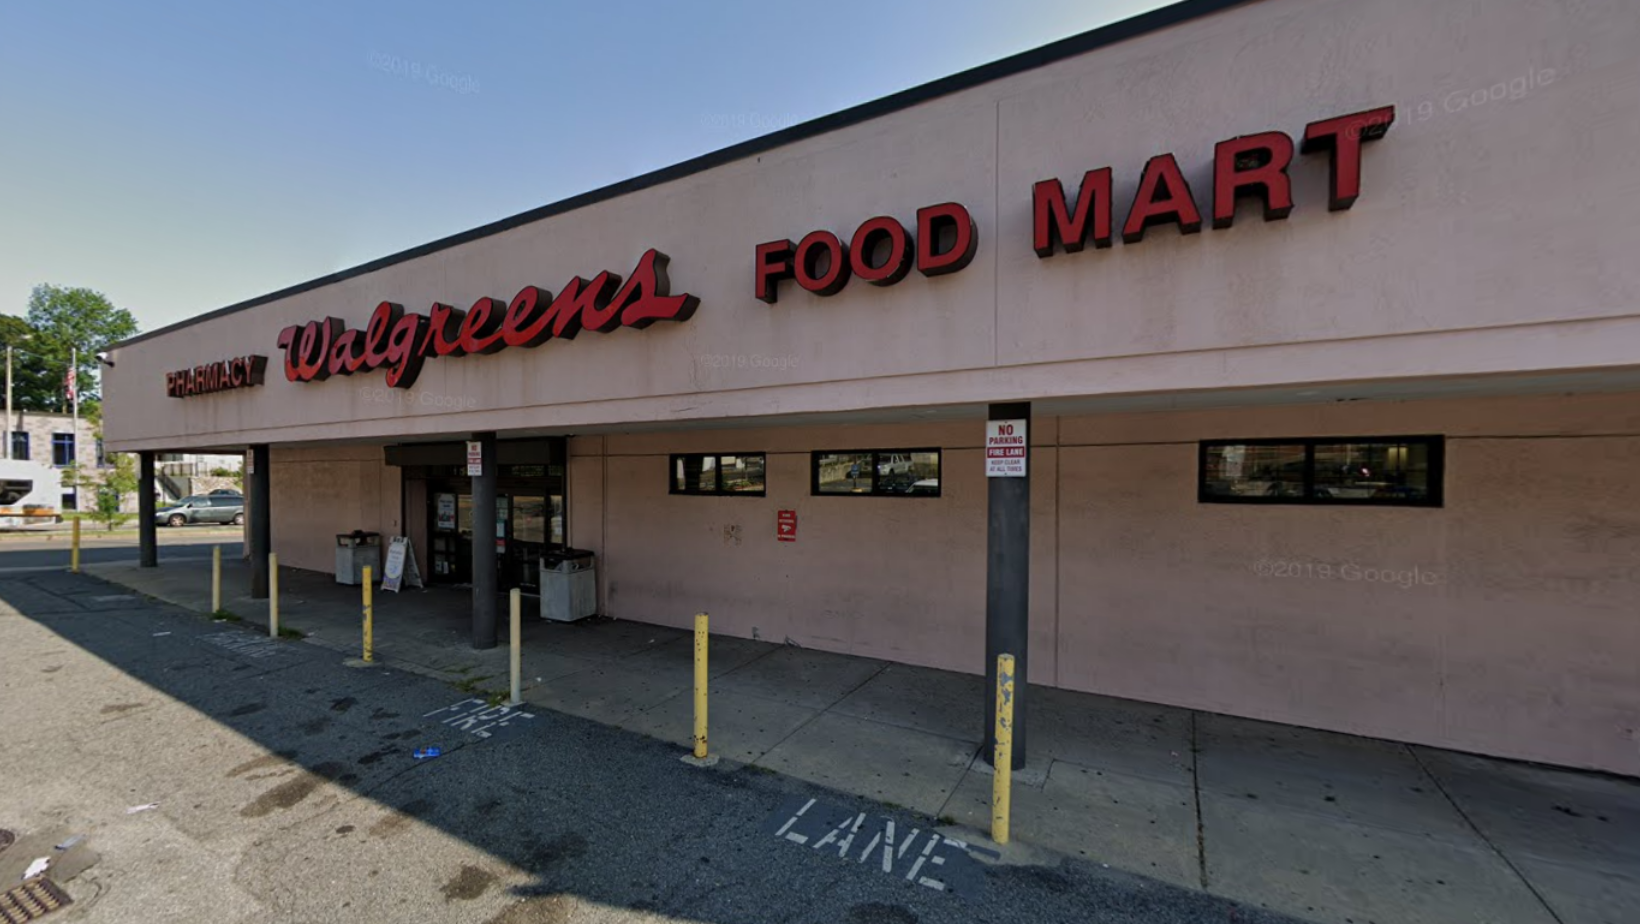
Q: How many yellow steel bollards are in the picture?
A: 7